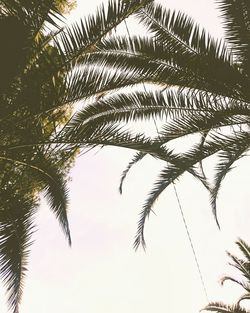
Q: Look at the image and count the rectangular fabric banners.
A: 0